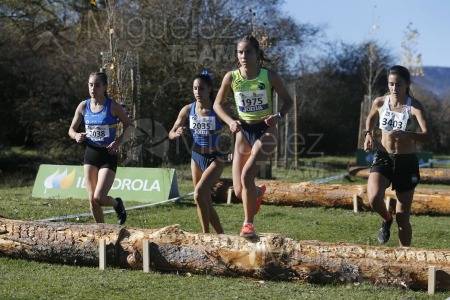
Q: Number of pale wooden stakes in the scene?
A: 6